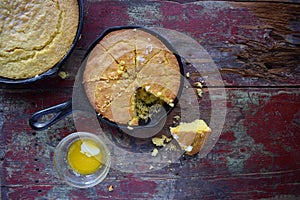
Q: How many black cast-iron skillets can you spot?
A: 2